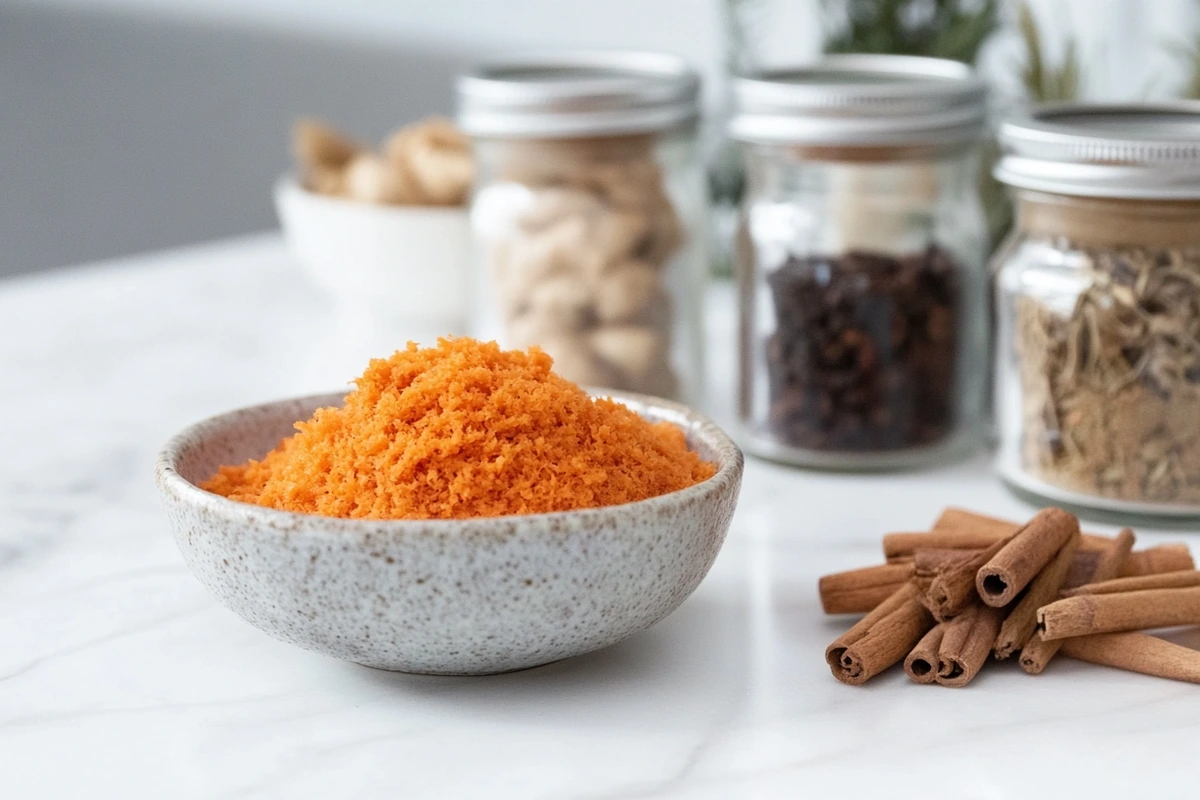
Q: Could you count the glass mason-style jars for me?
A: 3